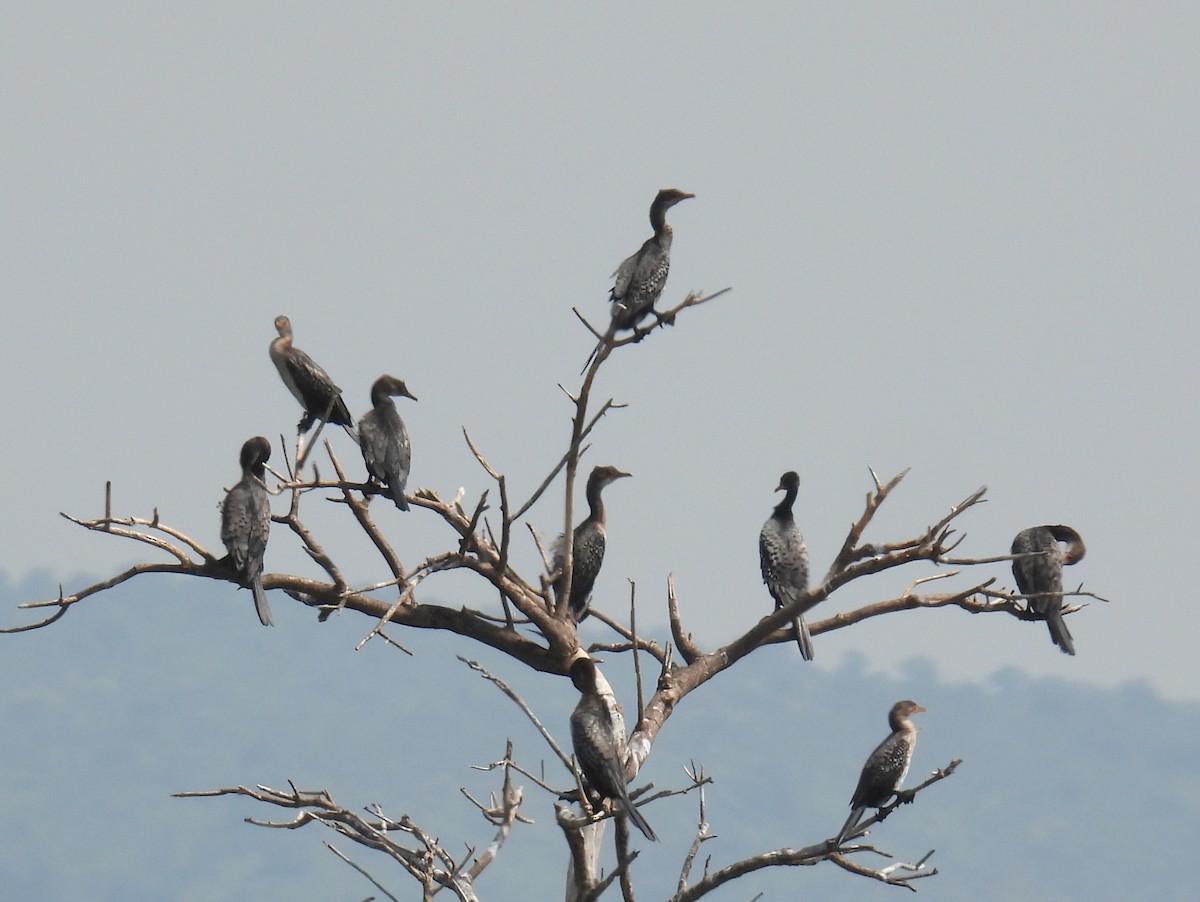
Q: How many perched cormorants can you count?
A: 9